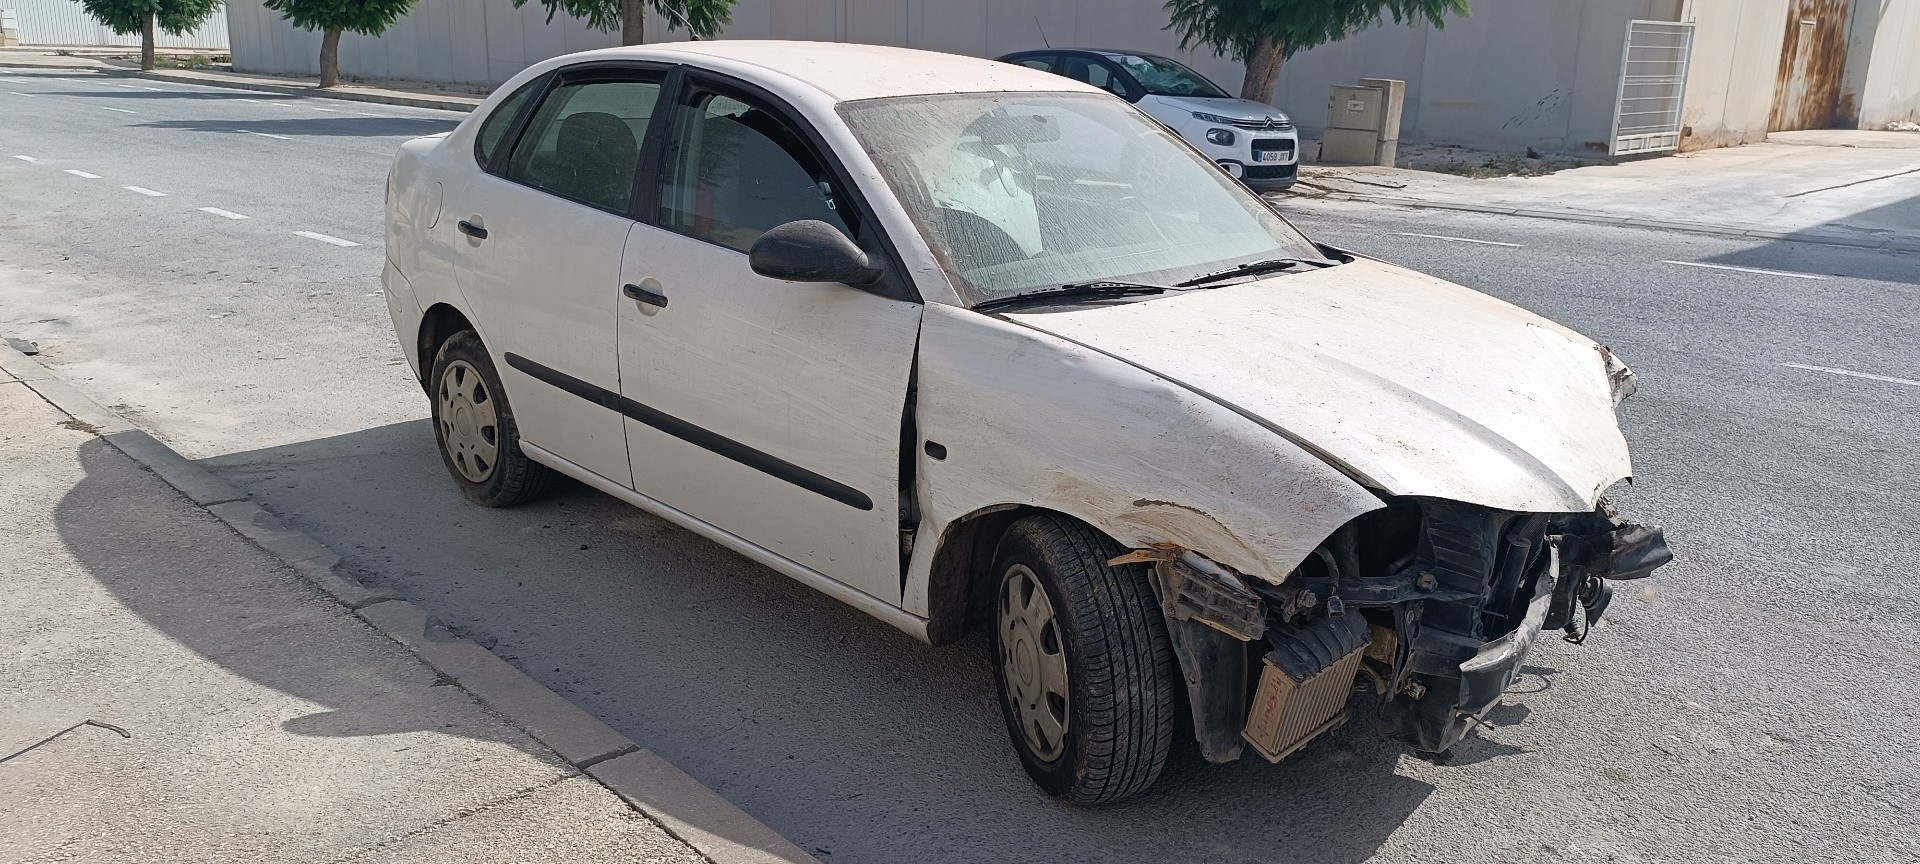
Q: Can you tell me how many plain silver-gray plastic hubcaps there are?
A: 2